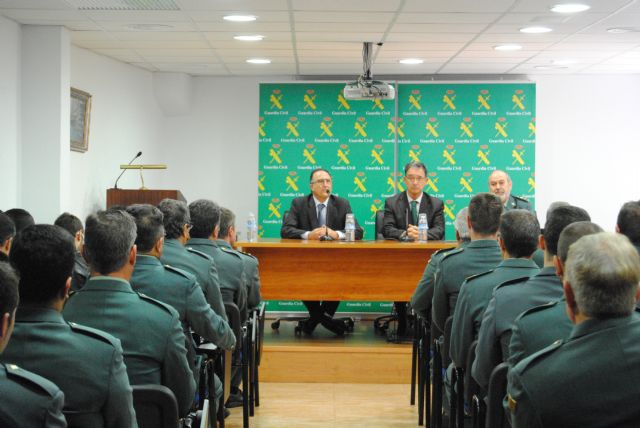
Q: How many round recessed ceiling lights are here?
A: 7